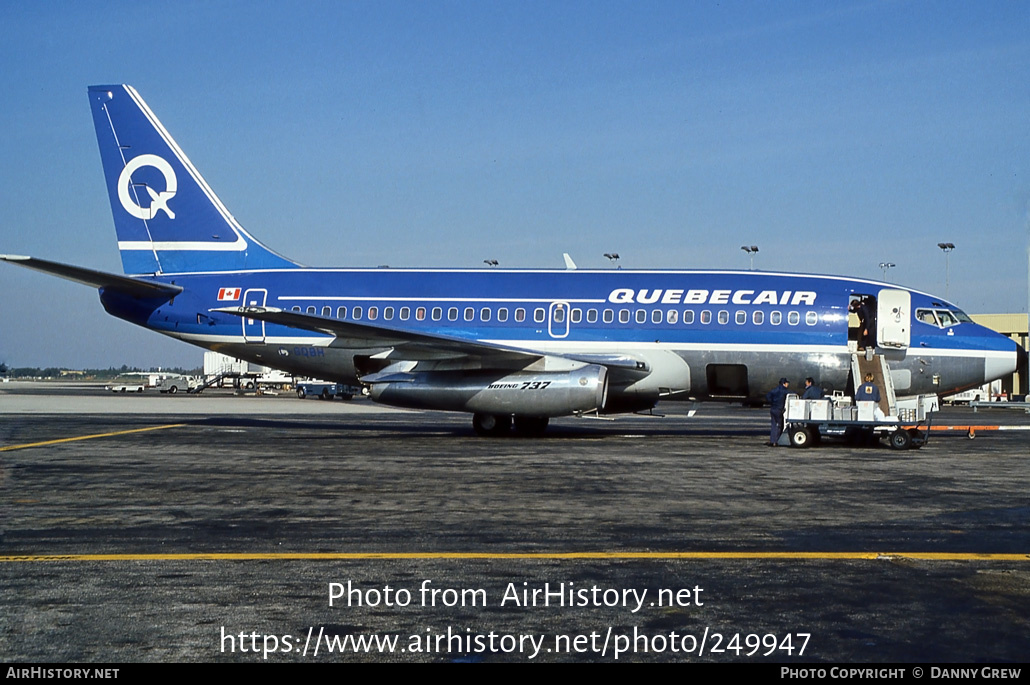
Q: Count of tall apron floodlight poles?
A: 5